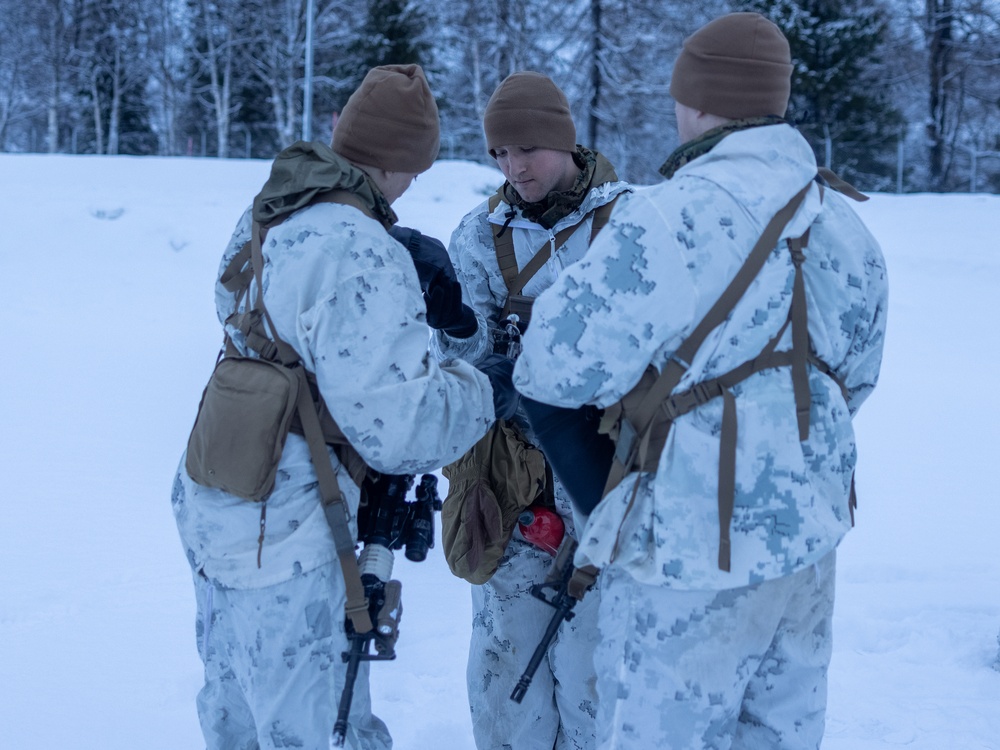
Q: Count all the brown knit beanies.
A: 3